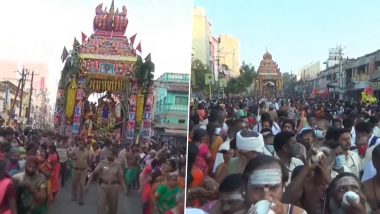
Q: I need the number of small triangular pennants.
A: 6